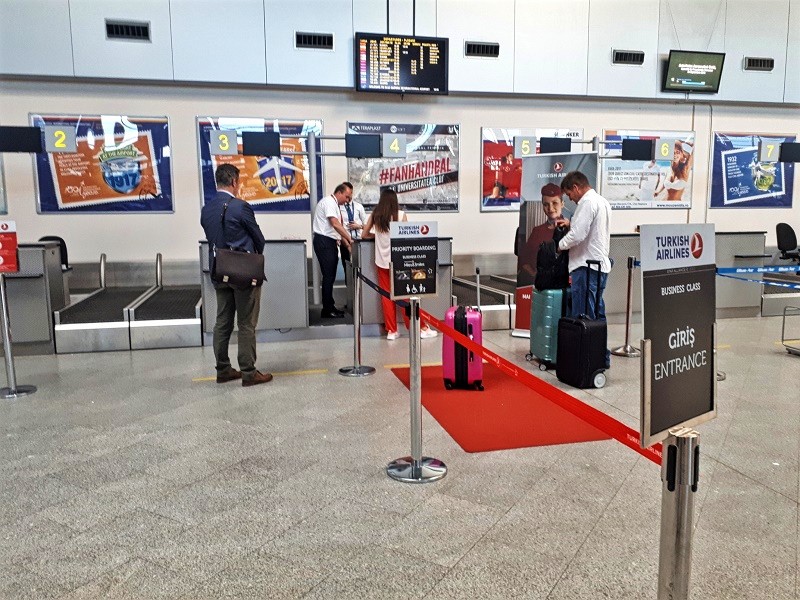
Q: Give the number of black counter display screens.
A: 6